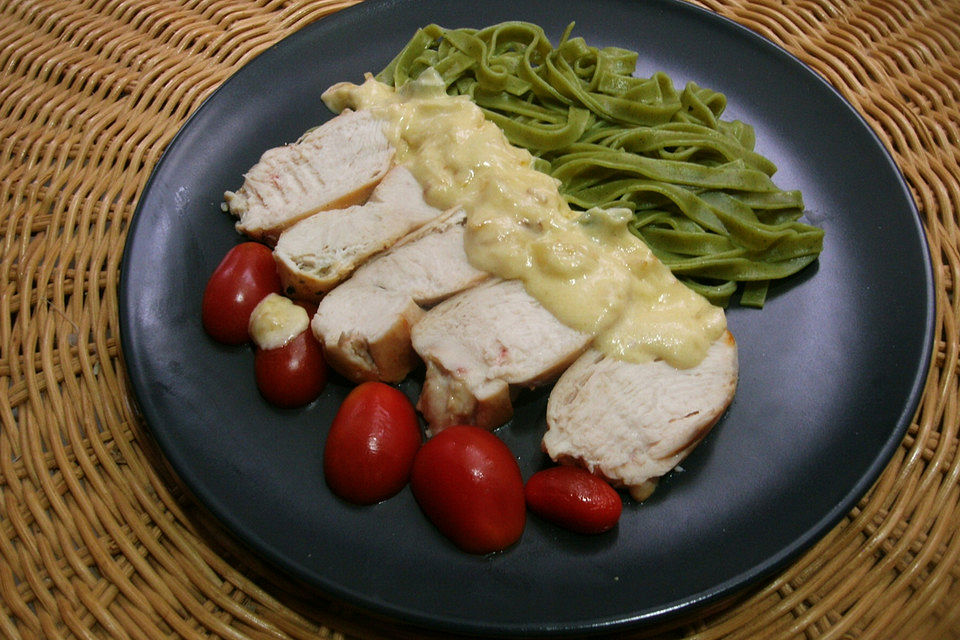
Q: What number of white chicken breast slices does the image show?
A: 5